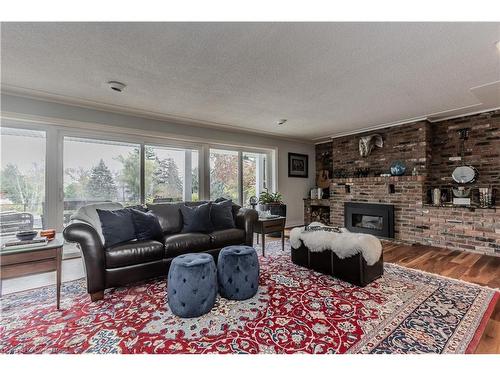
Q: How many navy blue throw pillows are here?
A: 4